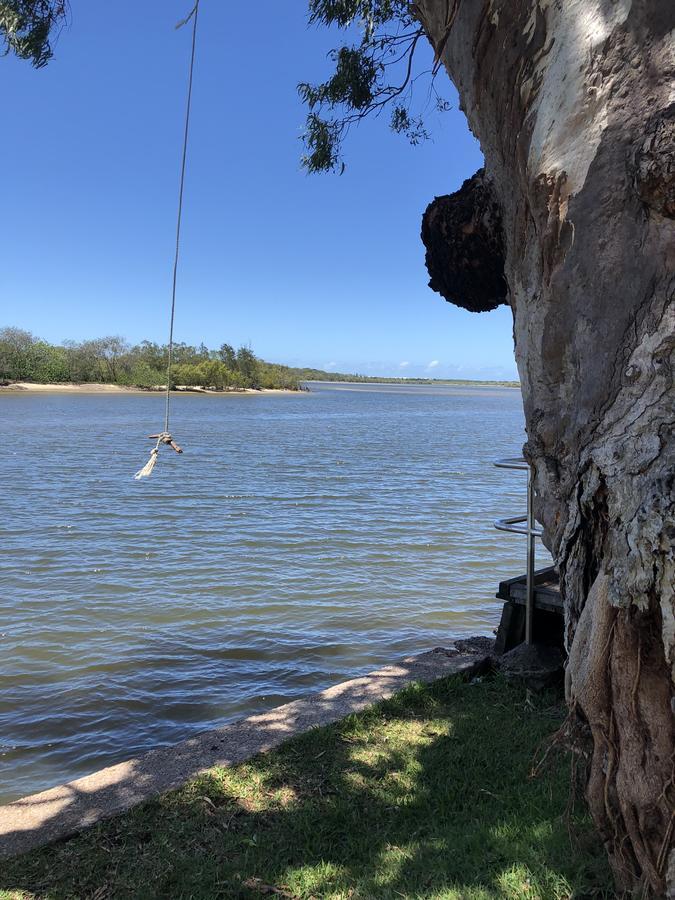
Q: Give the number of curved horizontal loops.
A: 2